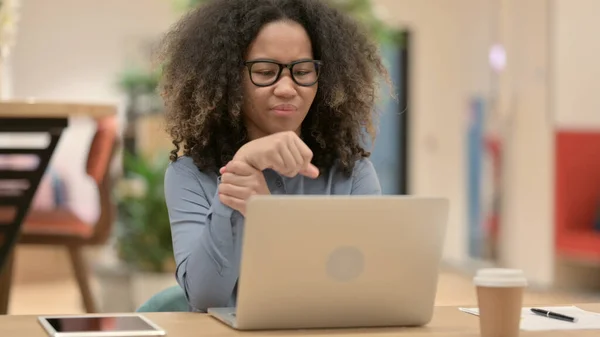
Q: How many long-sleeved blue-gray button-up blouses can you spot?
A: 1